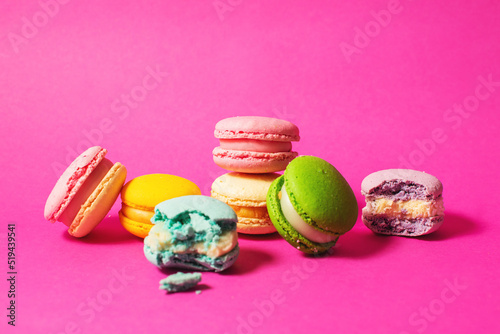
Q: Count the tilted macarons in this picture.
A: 2